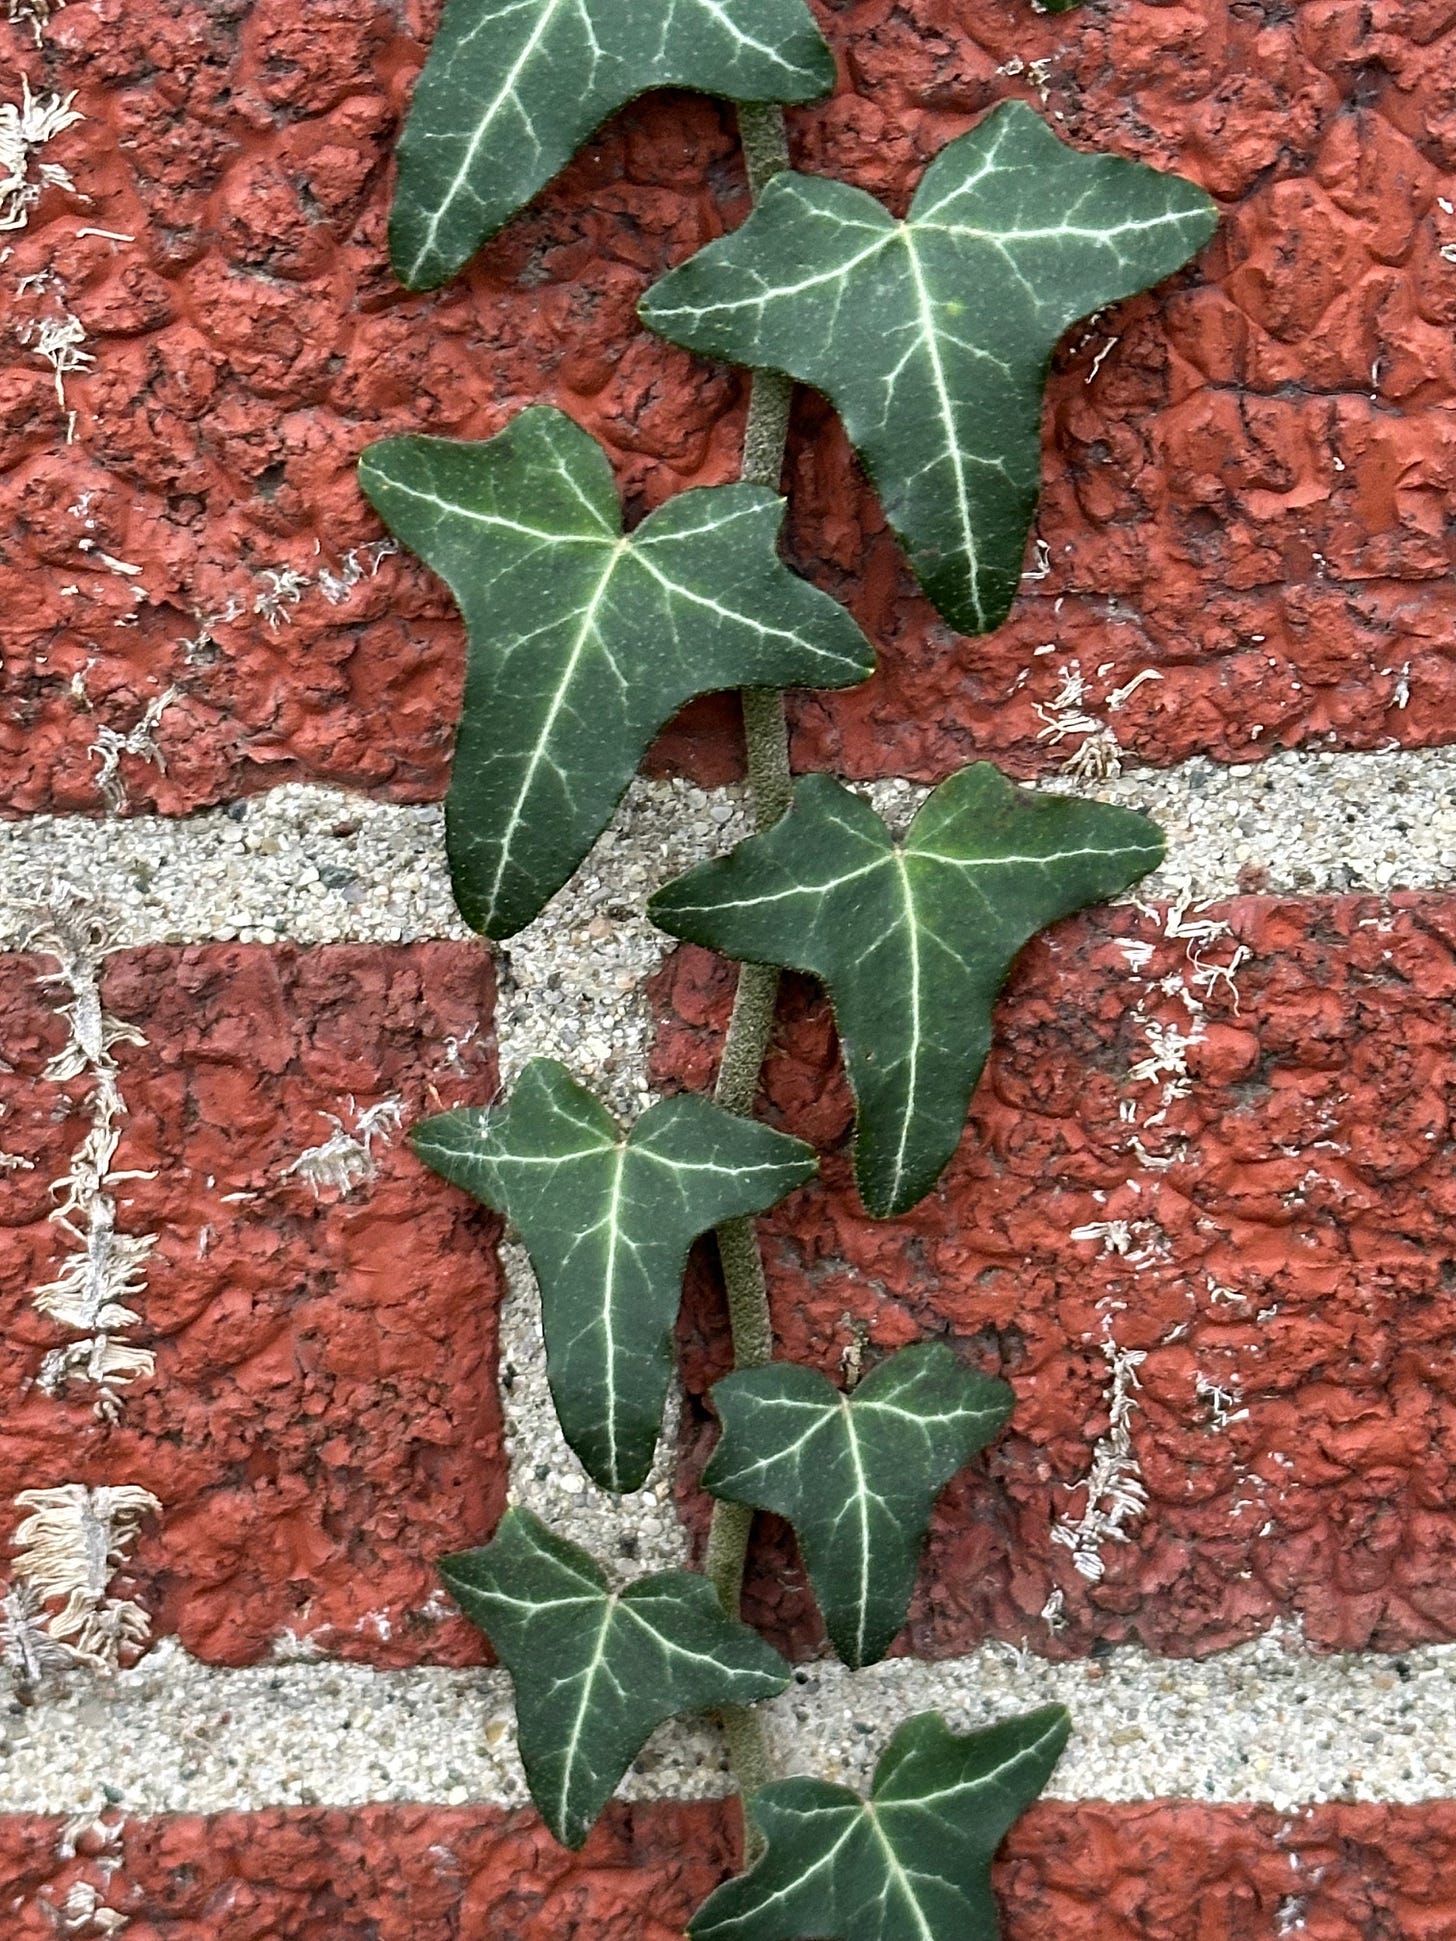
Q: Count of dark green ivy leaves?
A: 8